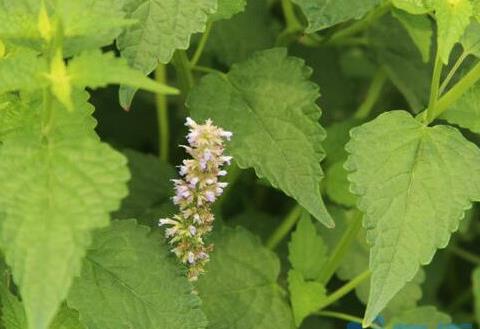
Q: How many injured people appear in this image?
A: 0